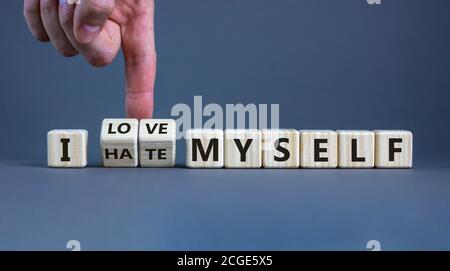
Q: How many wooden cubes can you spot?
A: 9